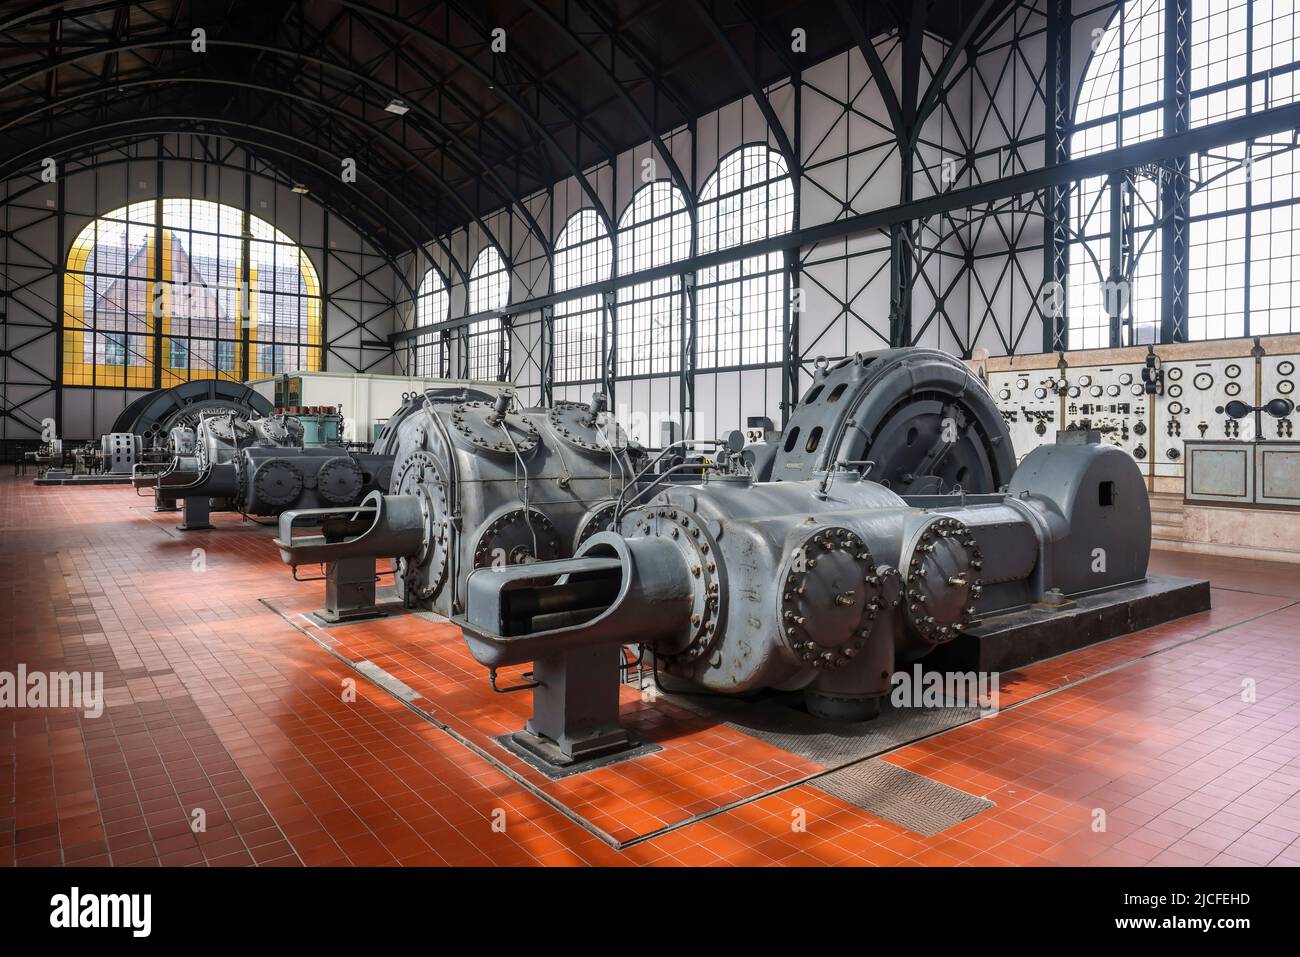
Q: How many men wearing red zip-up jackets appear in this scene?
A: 0